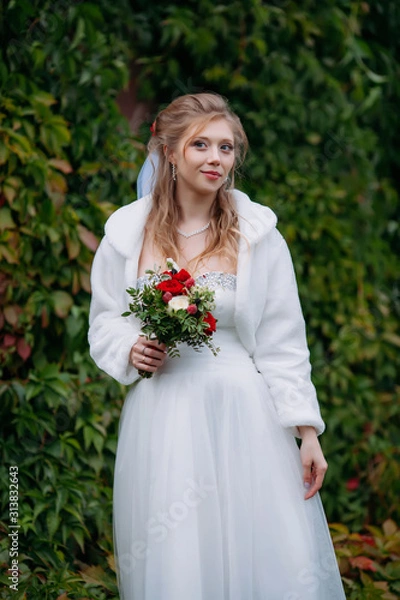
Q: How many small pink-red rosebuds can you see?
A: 3